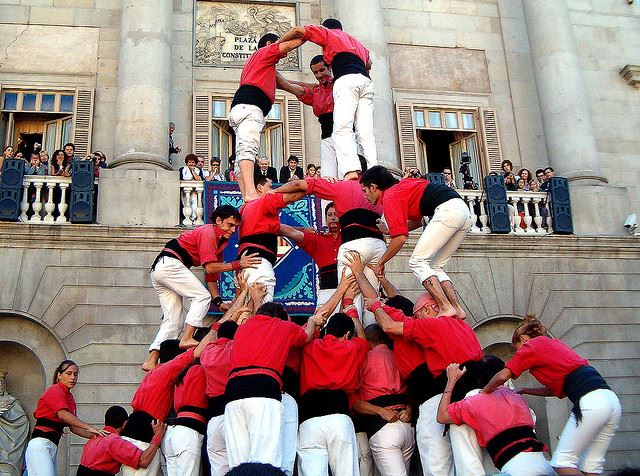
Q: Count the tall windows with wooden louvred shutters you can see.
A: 3